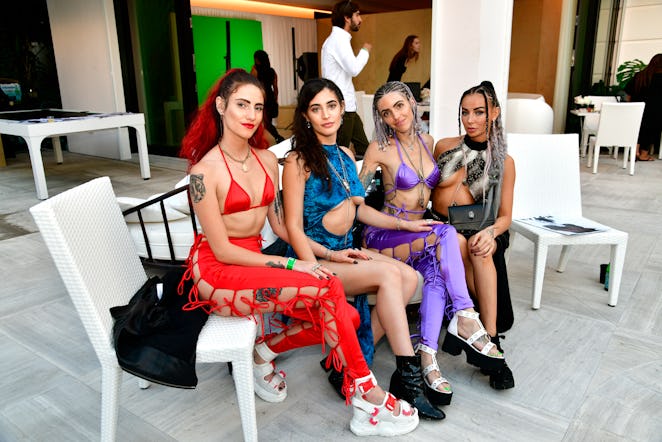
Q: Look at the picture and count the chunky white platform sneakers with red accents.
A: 2